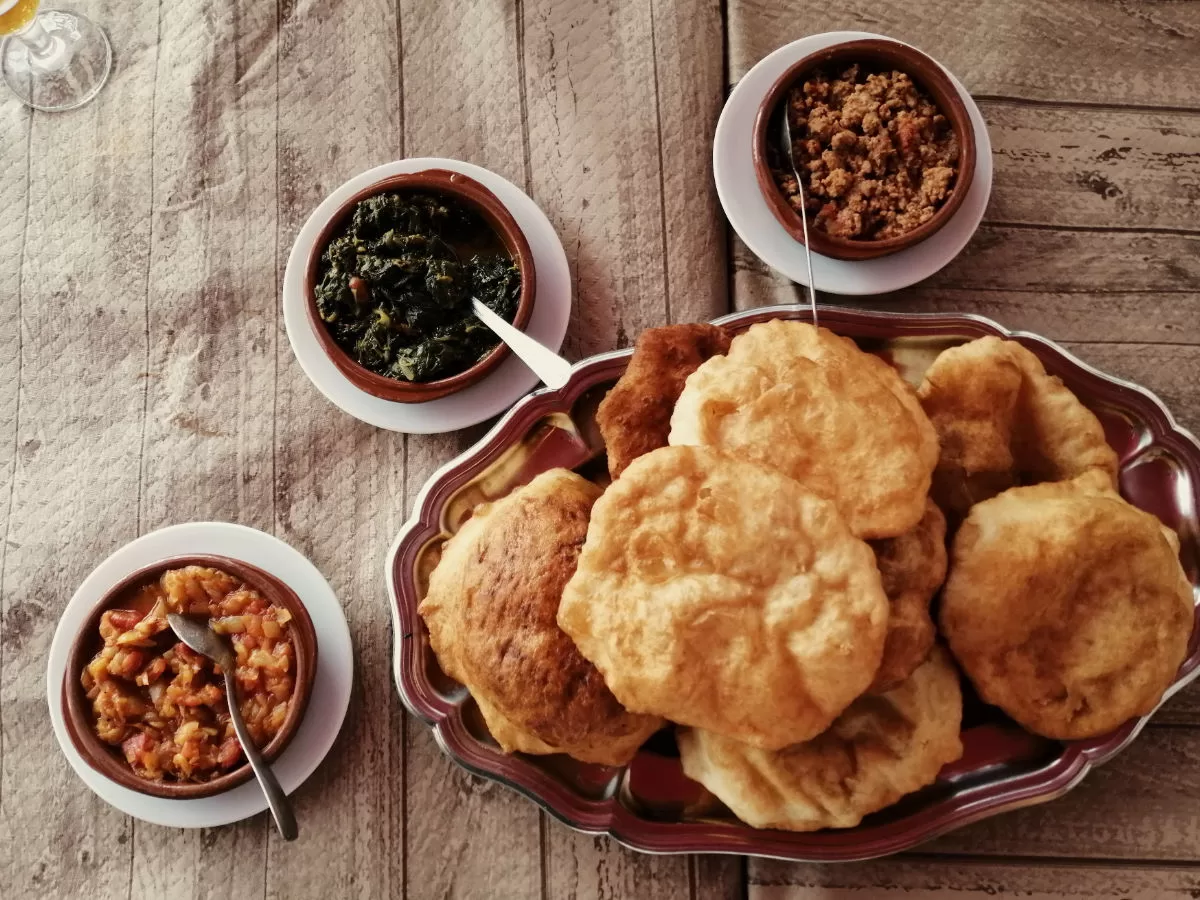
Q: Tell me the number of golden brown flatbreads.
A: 8